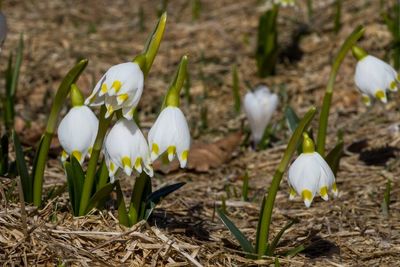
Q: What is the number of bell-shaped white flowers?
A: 6